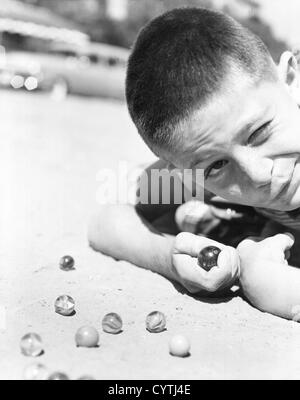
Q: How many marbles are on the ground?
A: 10